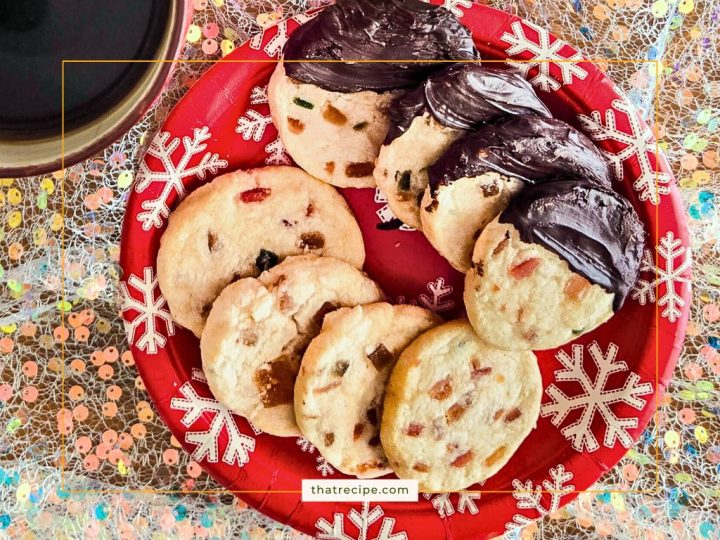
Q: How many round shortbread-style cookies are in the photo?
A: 8